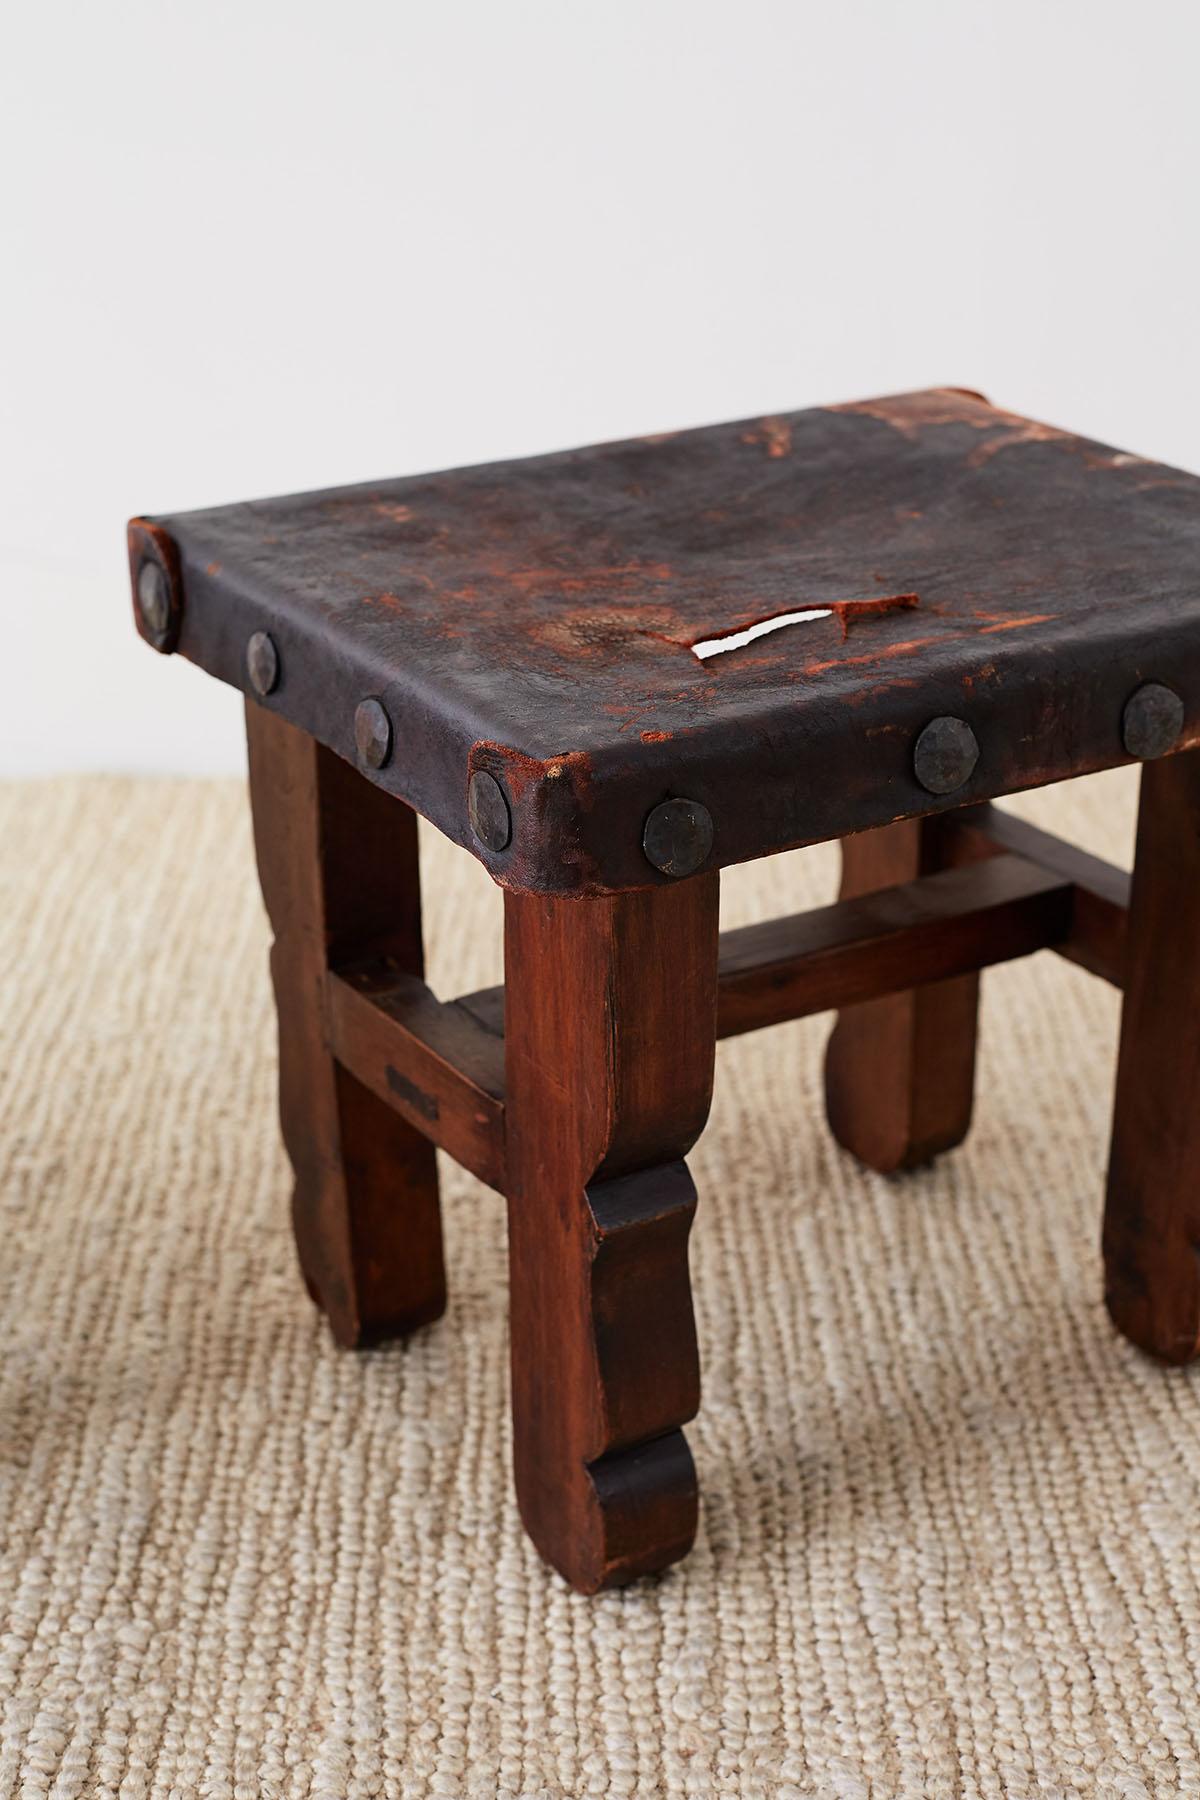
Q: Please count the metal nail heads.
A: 7